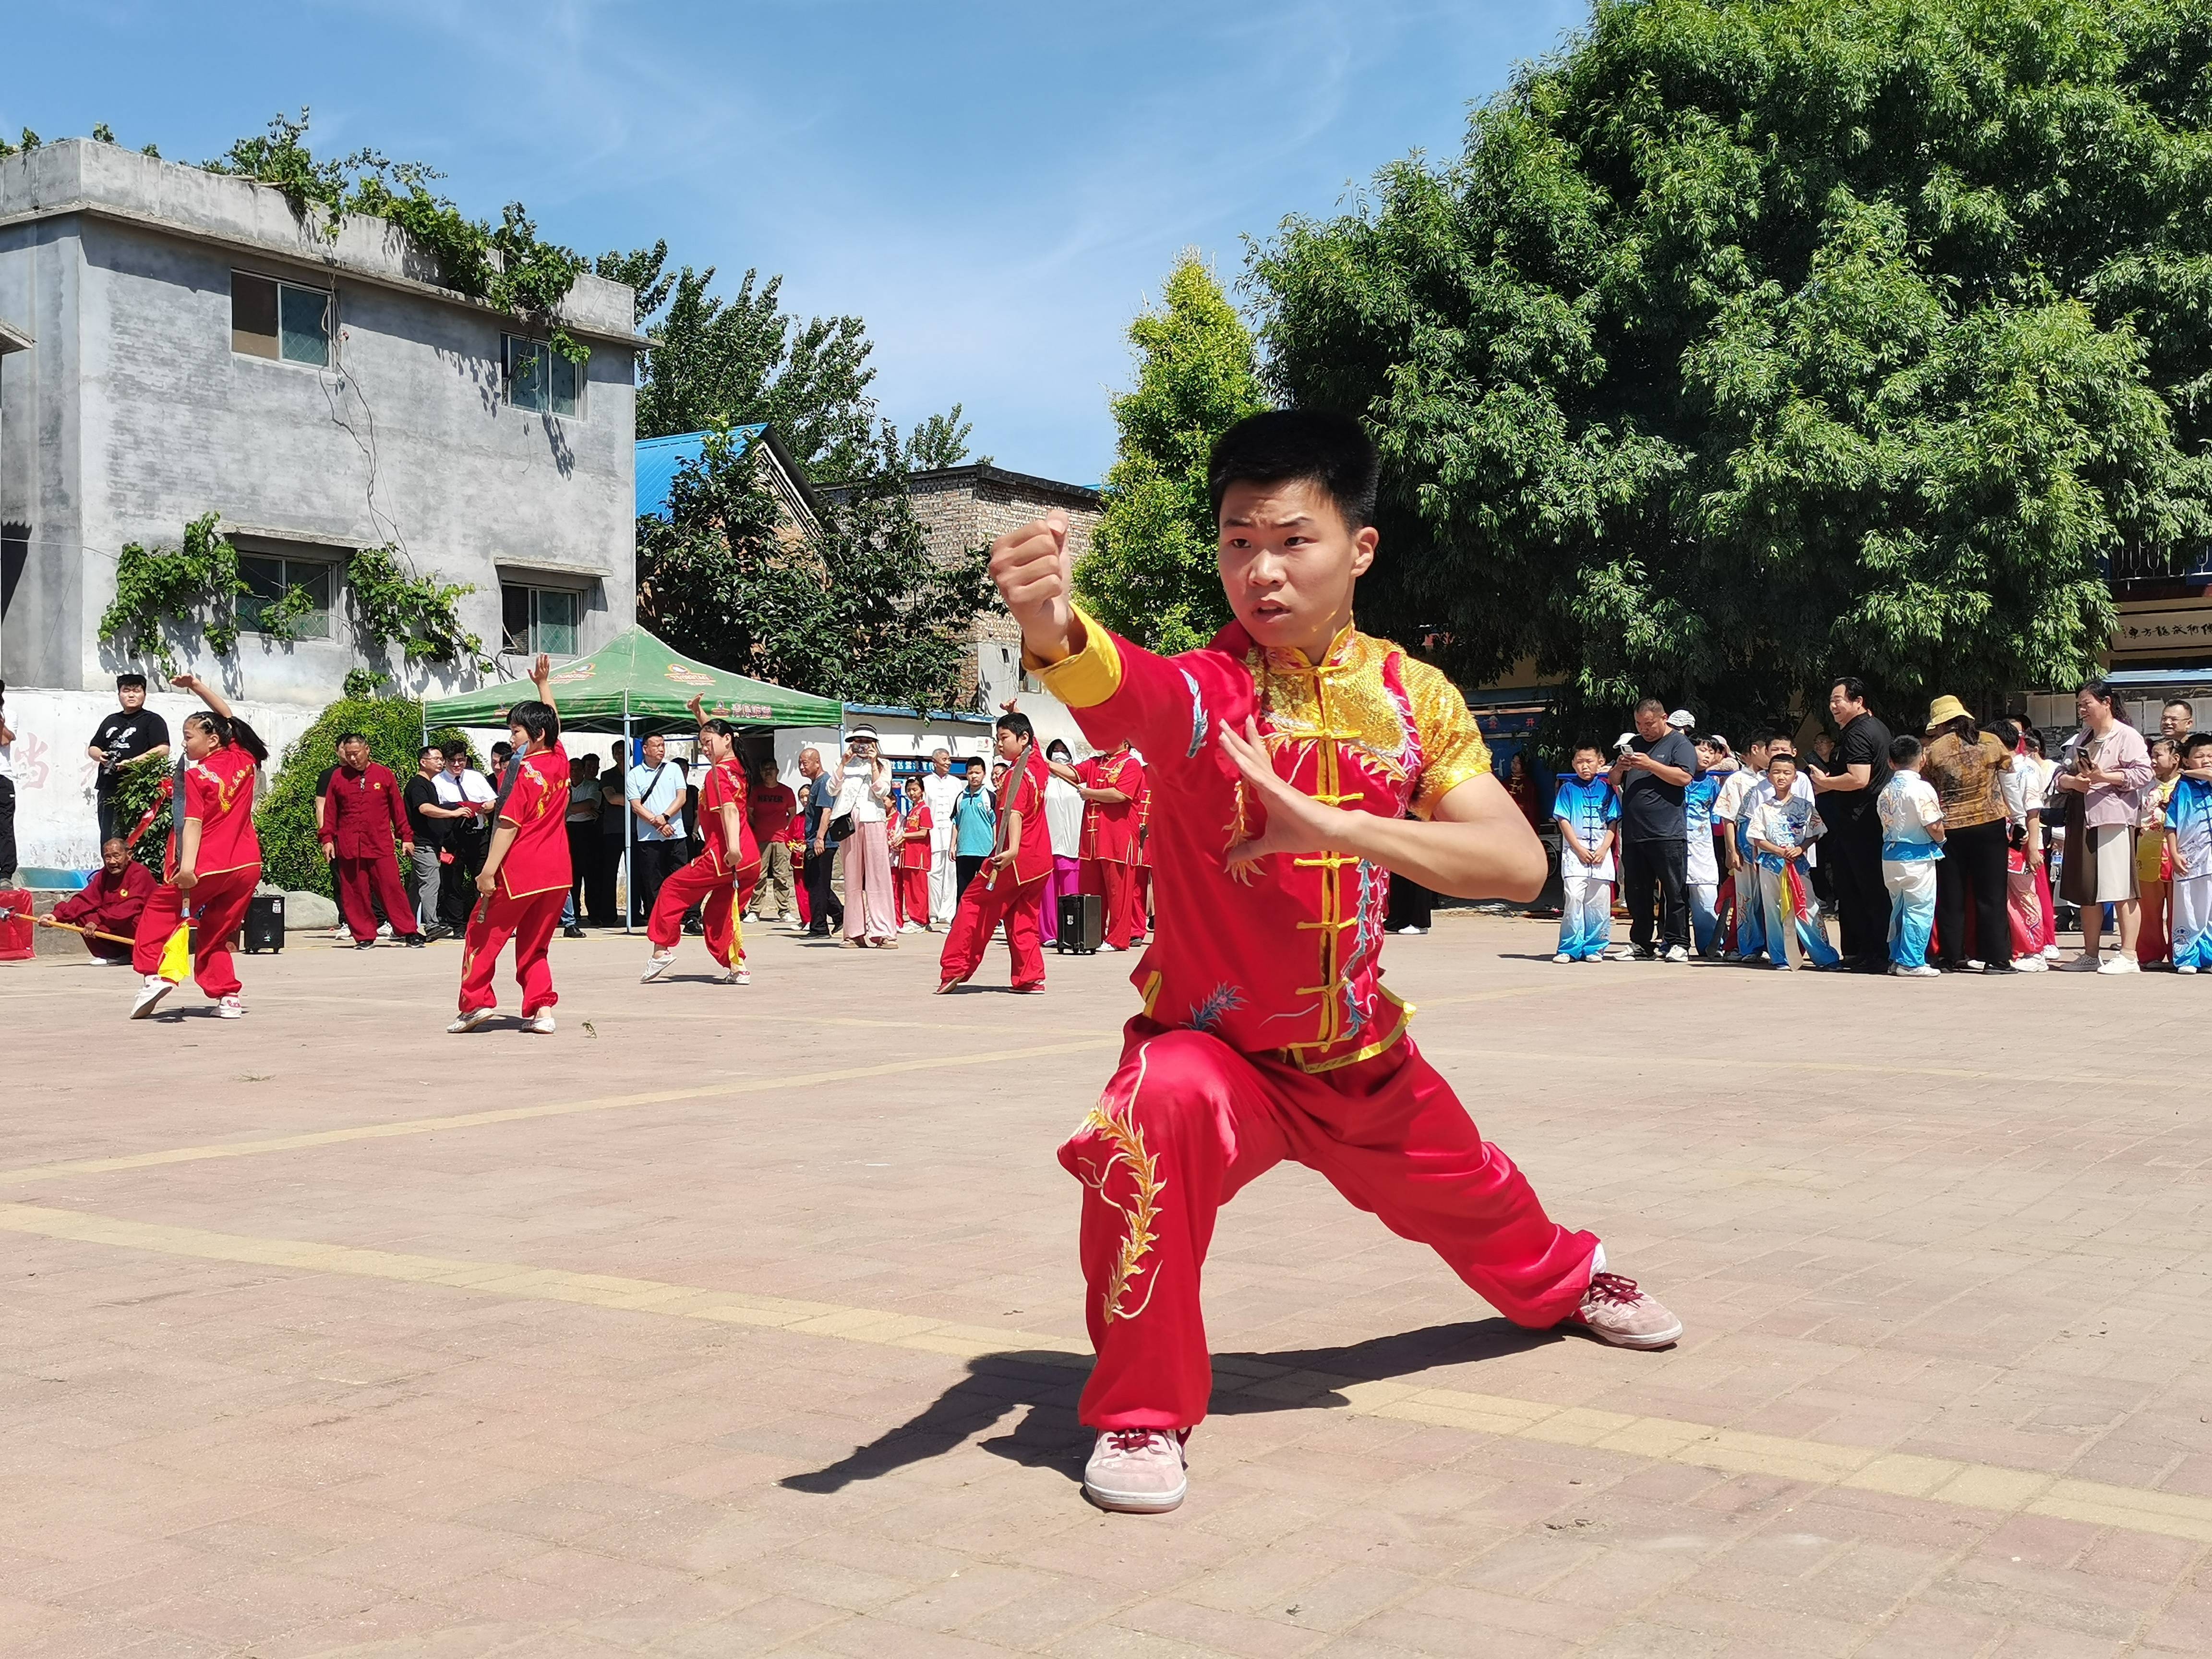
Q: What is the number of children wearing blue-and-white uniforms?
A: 6